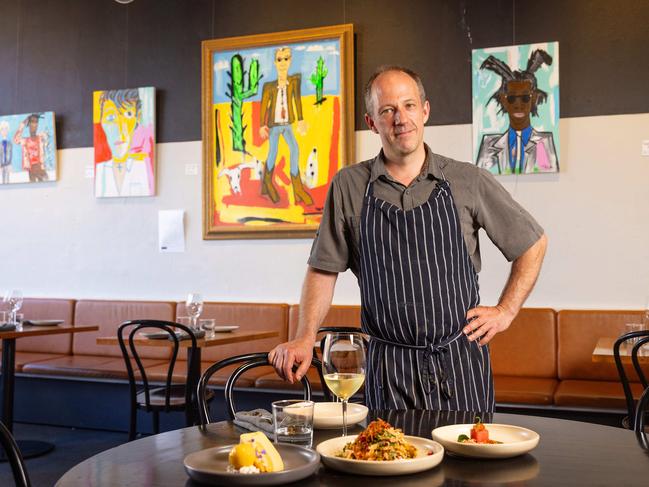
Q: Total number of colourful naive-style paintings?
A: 4